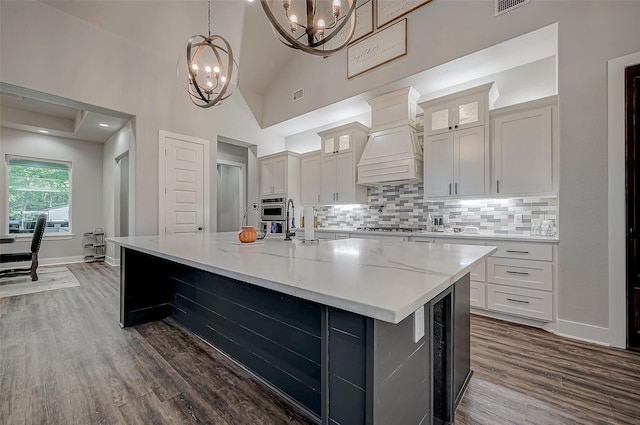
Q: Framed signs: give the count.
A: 3